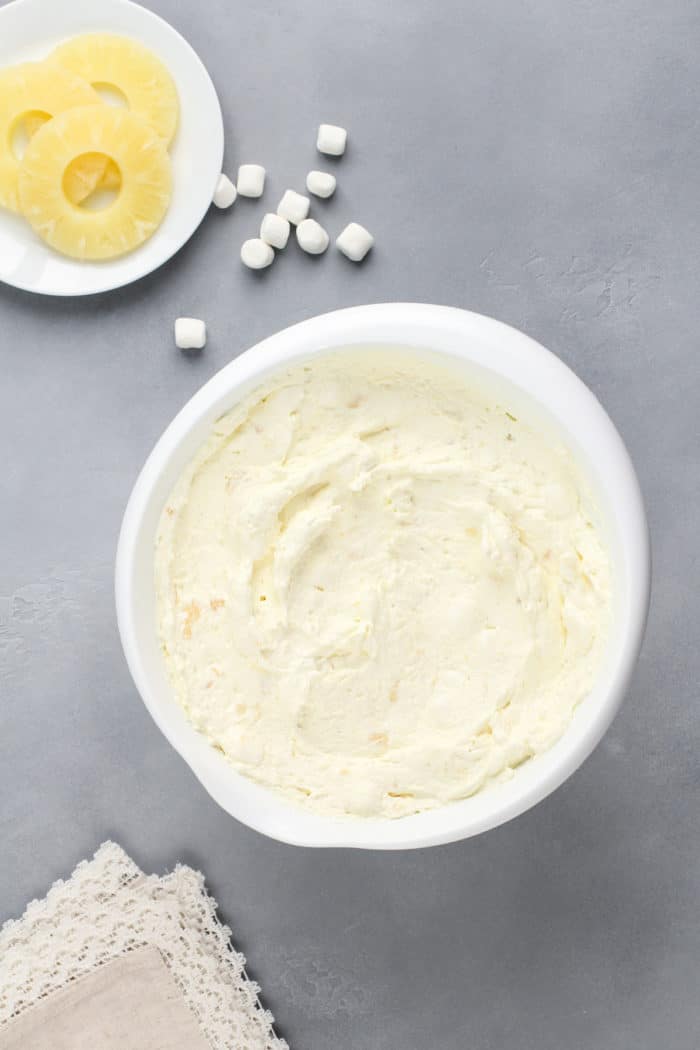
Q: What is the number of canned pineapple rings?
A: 3